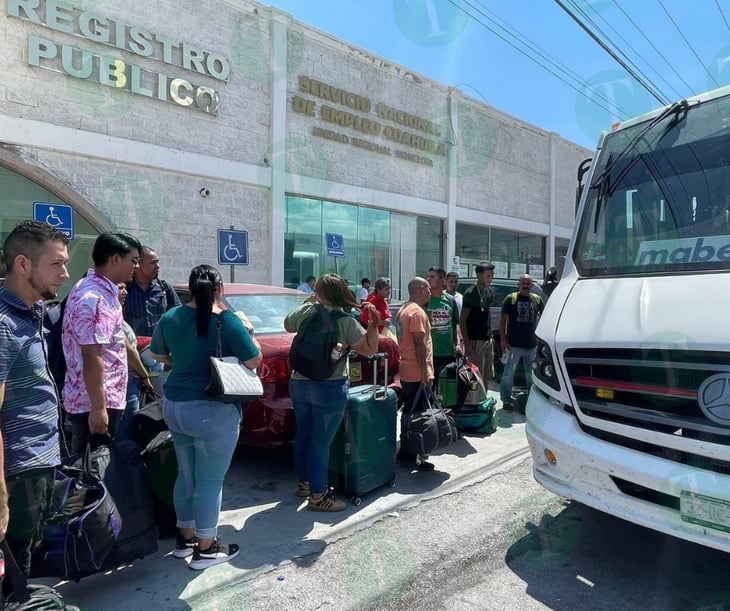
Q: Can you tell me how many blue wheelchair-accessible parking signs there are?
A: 3